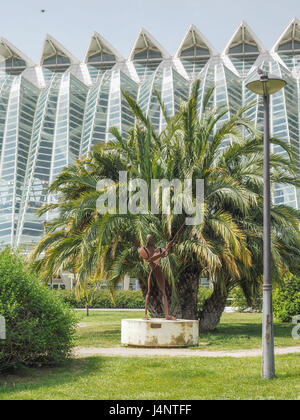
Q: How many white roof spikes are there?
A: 7